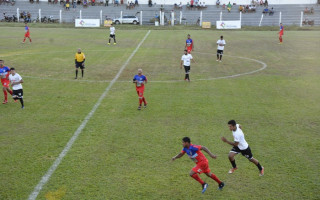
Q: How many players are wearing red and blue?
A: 6